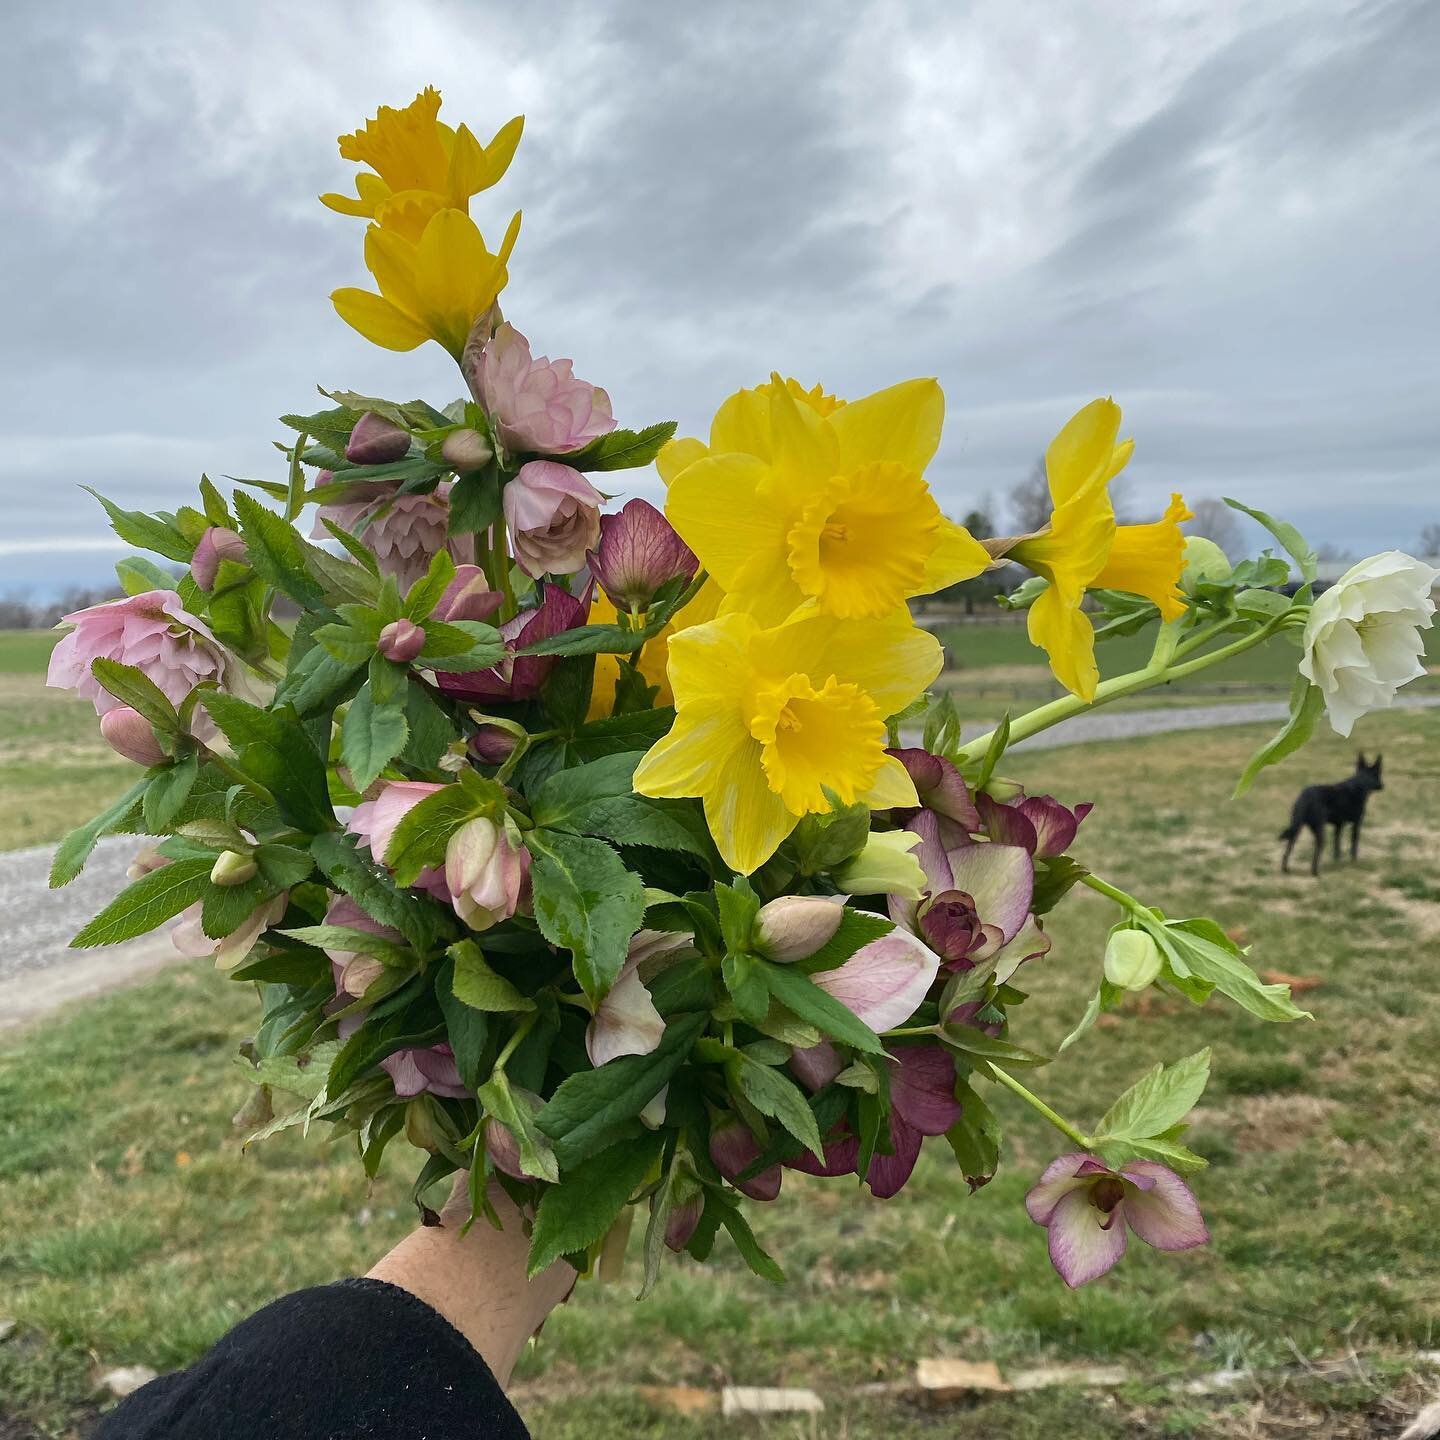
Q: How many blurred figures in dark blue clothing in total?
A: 0